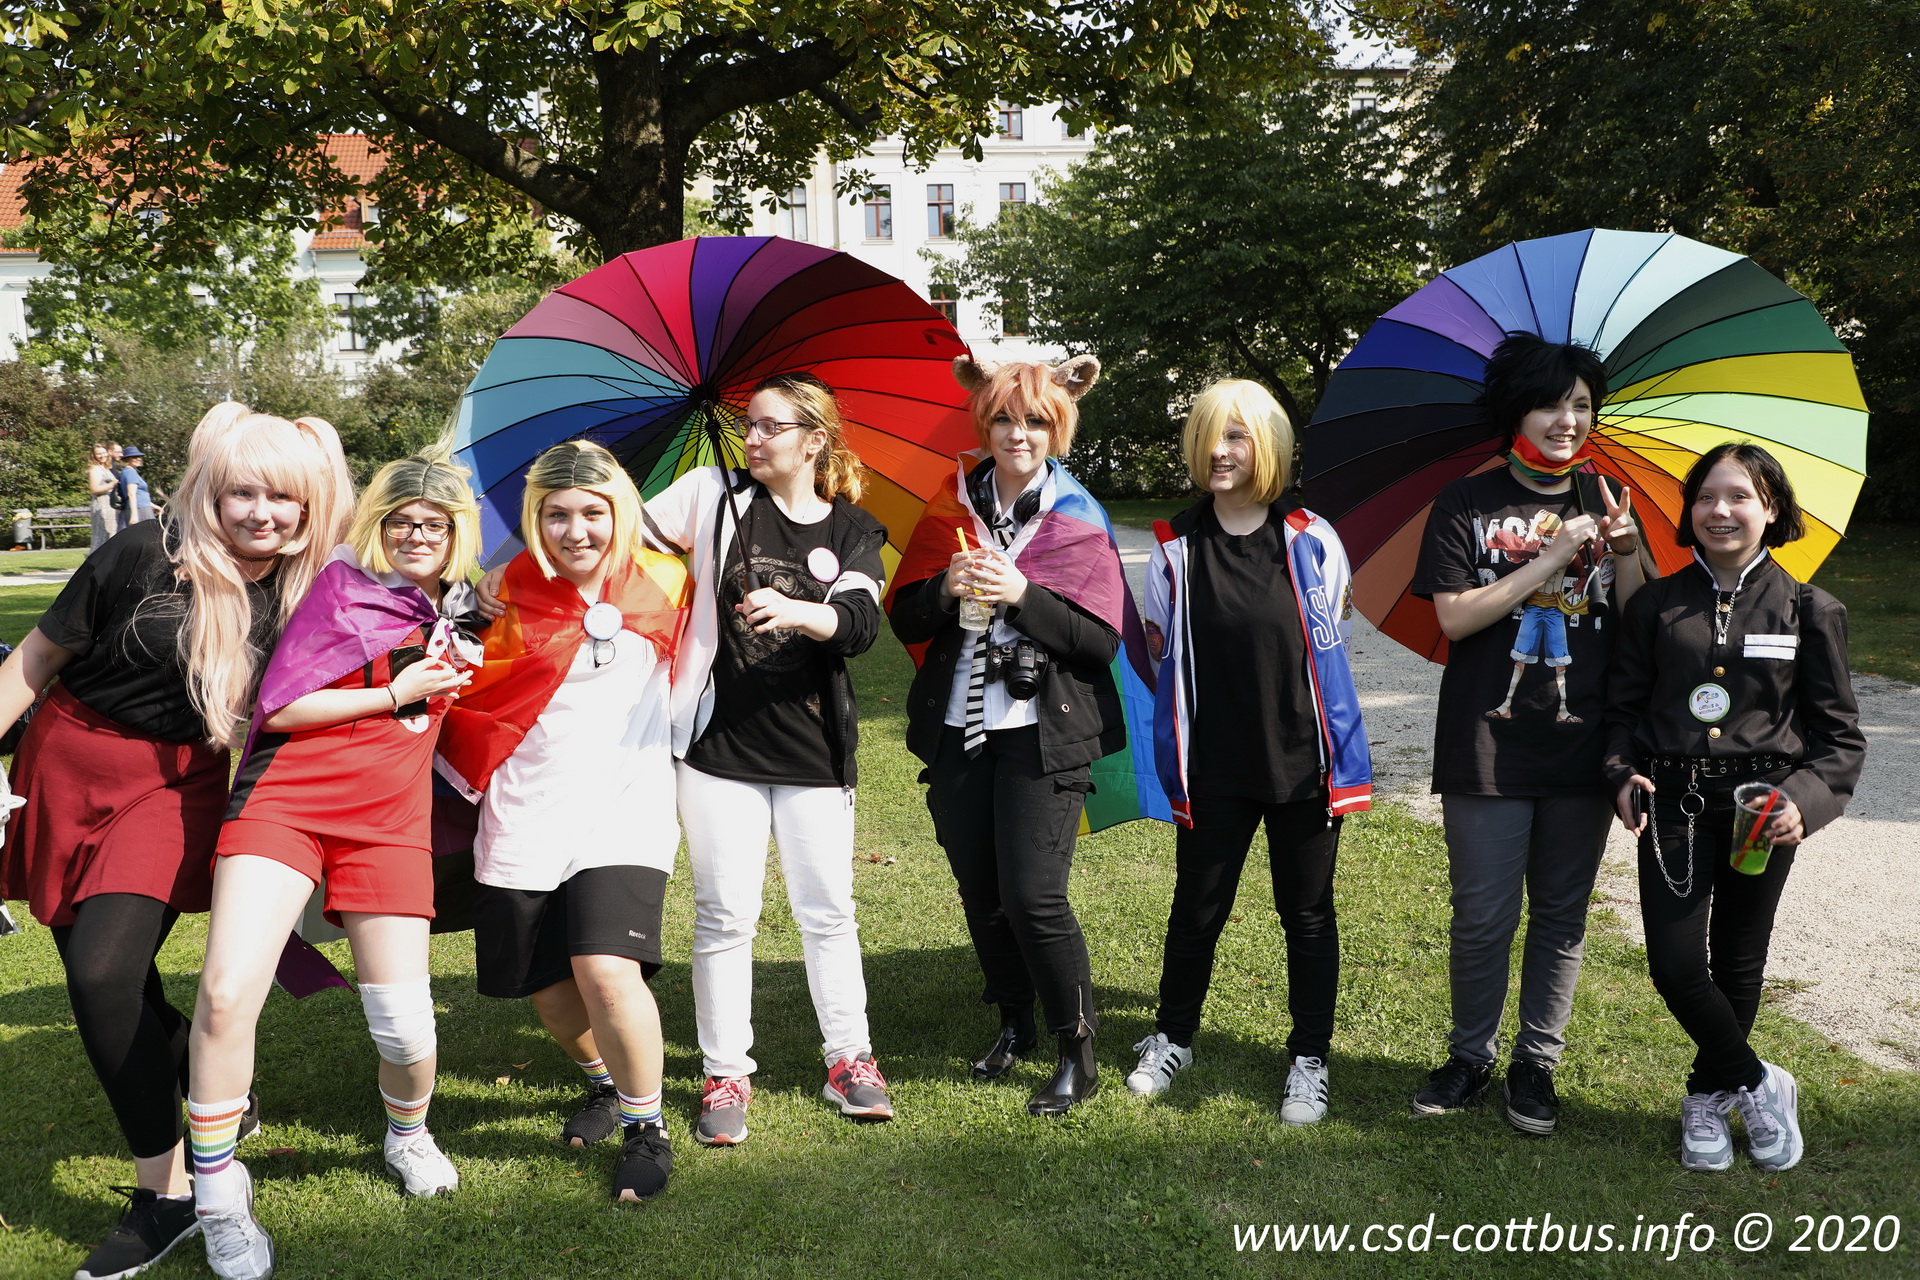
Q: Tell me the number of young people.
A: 8